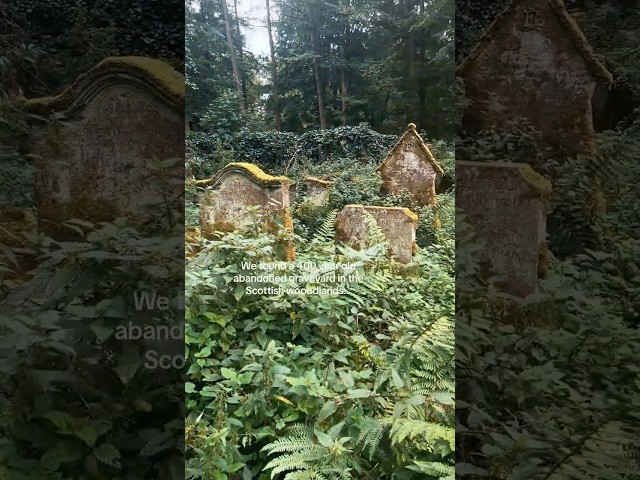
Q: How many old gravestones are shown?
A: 4